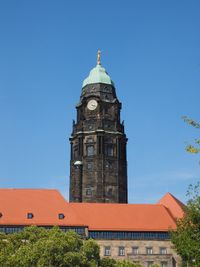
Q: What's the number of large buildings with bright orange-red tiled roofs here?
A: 1